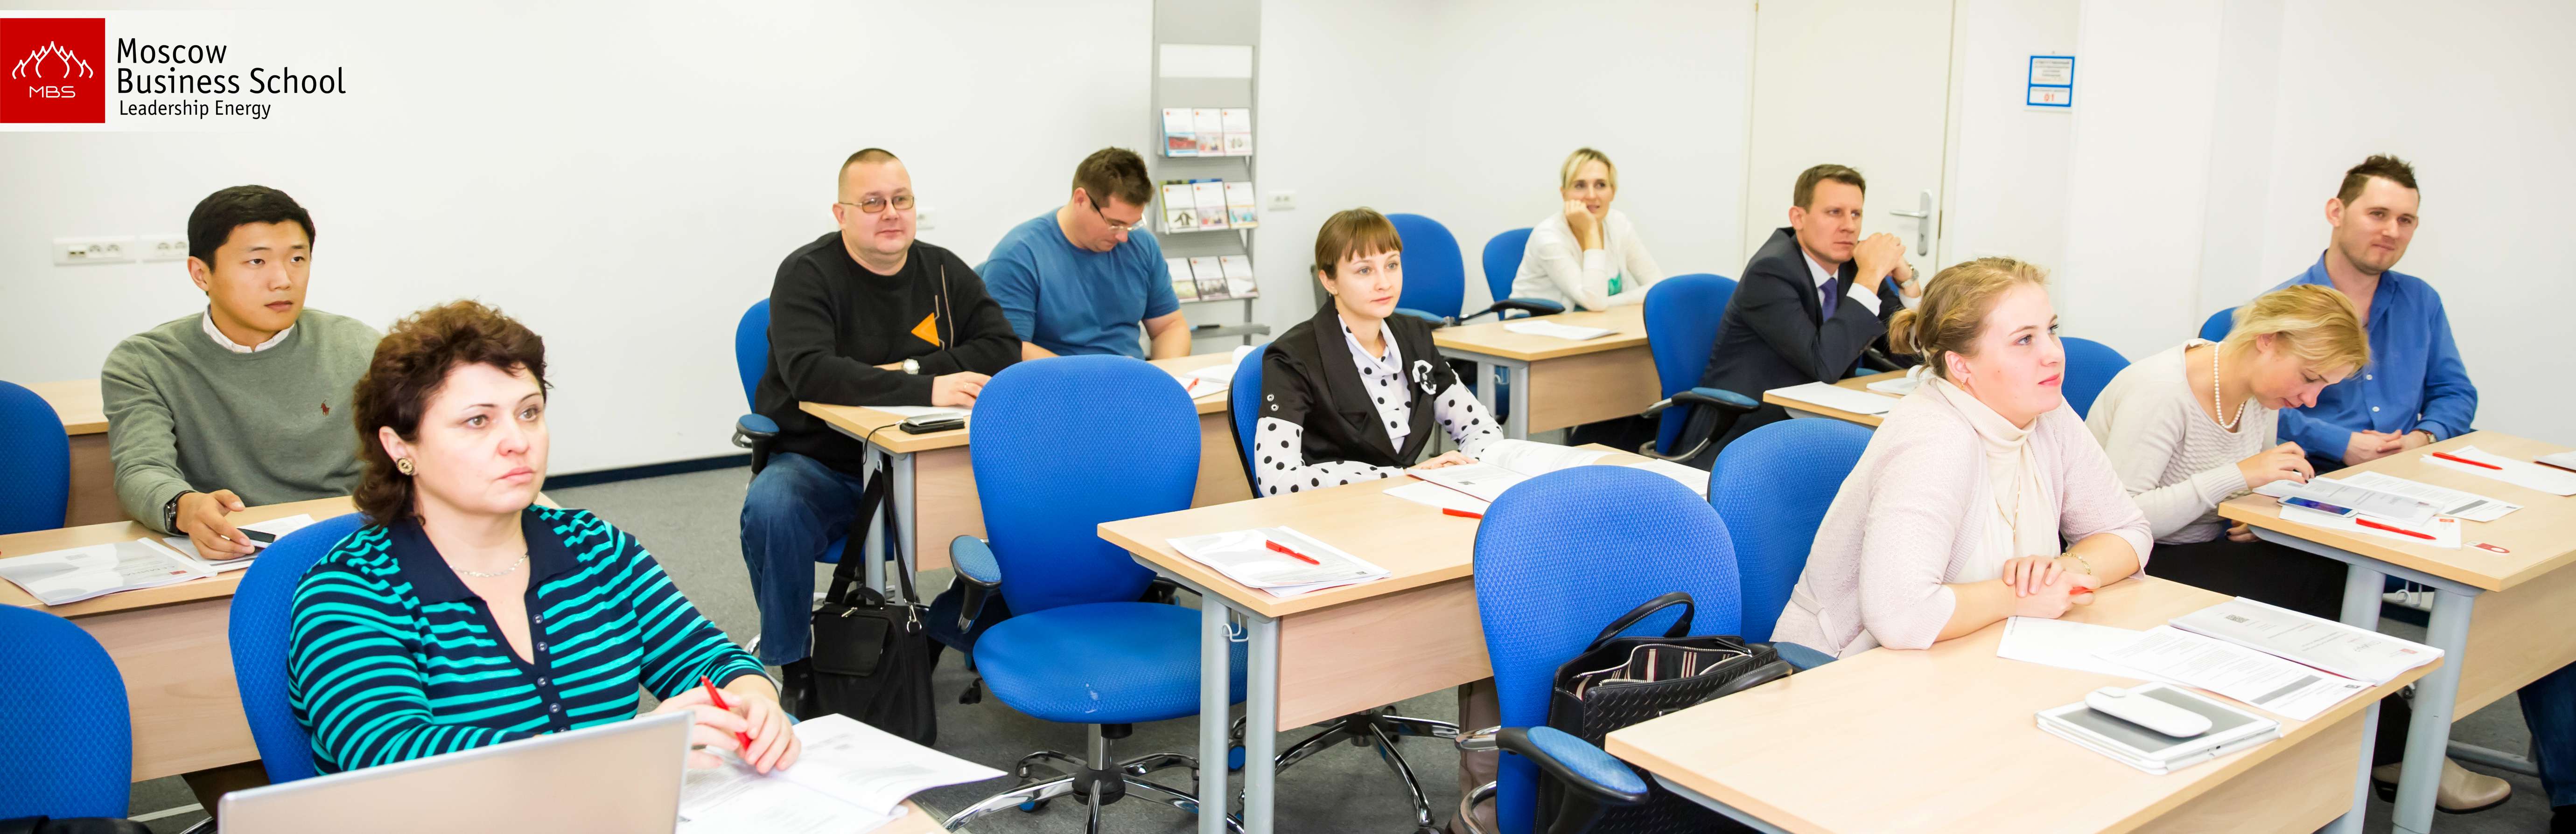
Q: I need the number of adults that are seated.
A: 10